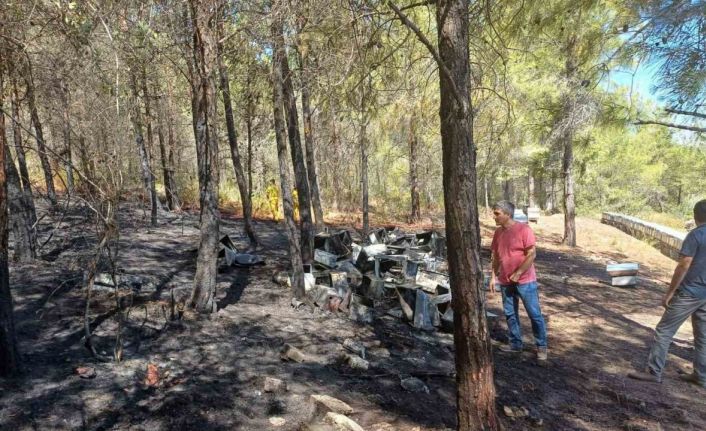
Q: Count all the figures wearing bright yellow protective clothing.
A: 2